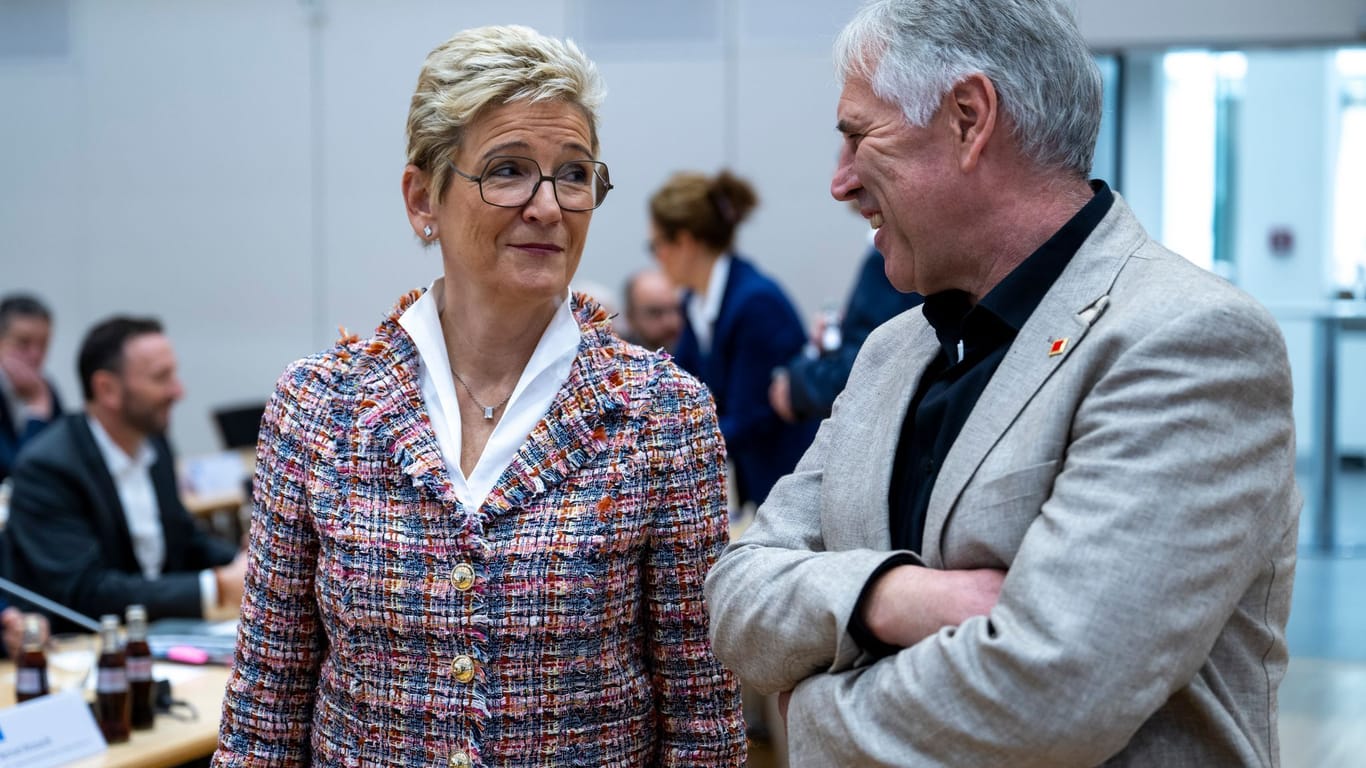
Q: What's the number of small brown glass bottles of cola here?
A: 3